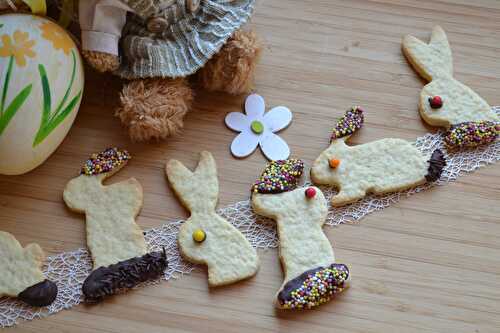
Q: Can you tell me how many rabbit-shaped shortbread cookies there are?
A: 6